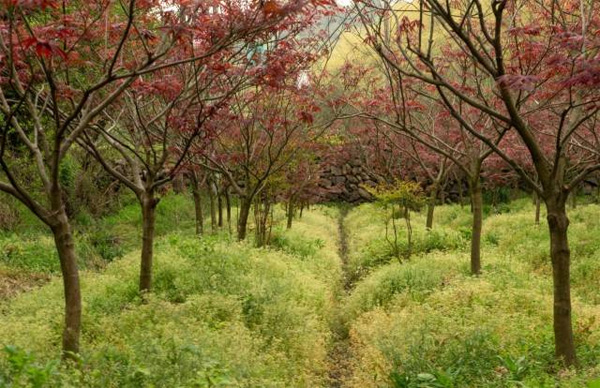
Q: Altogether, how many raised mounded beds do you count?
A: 2